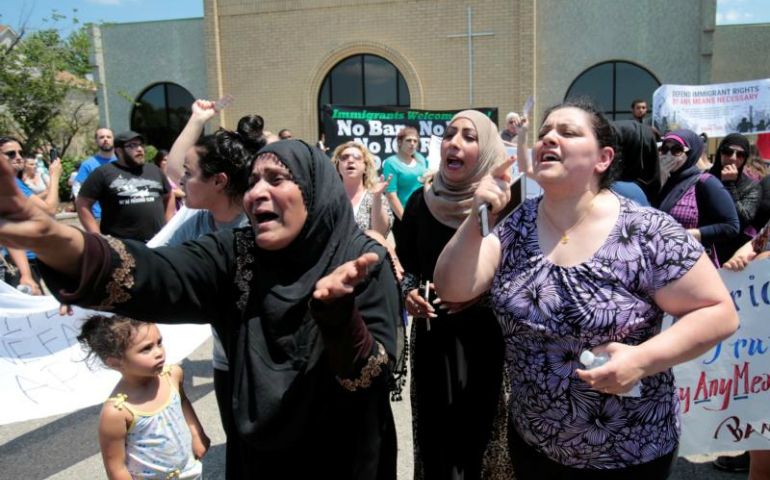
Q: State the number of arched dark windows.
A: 3